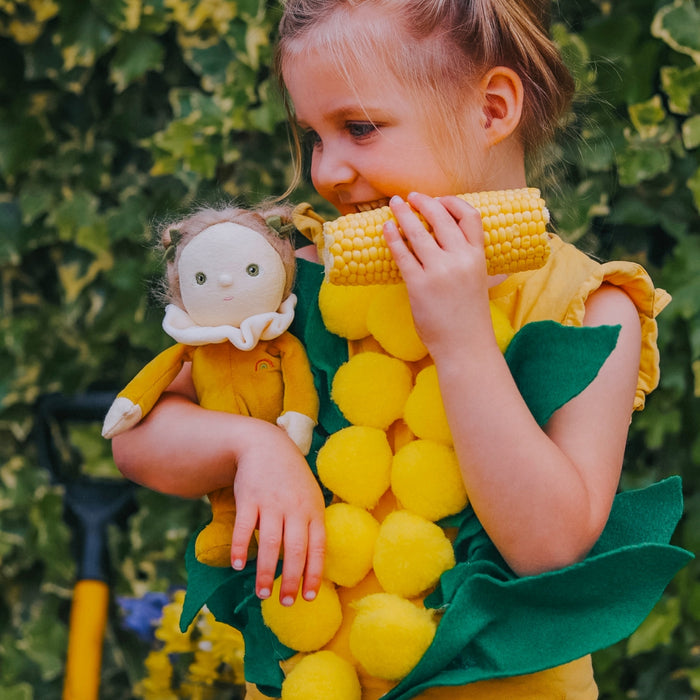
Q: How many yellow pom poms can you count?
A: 12